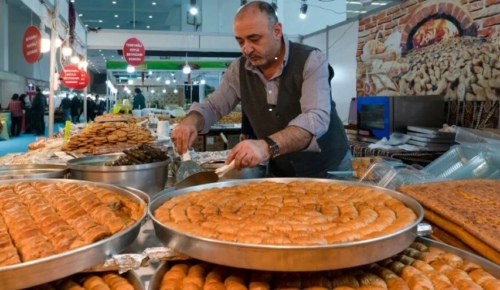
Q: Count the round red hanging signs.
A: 4